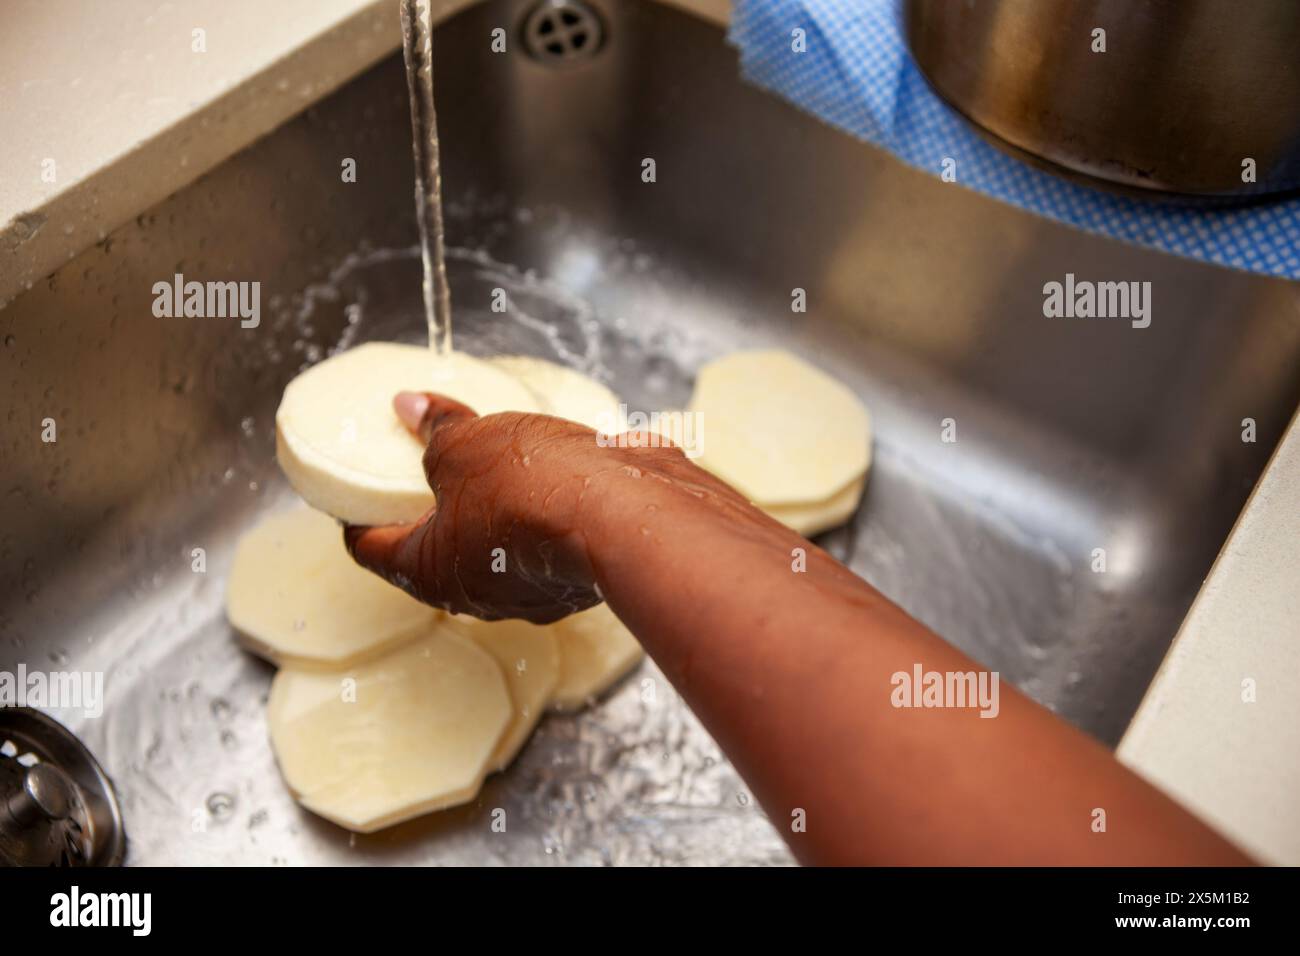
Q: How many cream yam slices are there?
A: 8